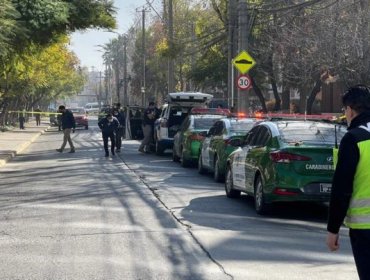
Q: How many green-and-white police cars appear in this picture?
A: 3